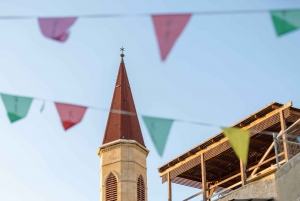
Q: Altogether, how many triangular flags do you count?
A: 7